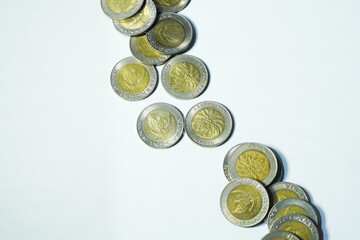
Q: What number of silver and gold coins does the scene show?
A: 15